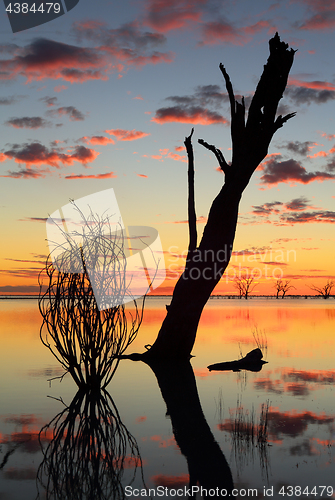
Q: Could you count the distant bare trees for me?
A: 3